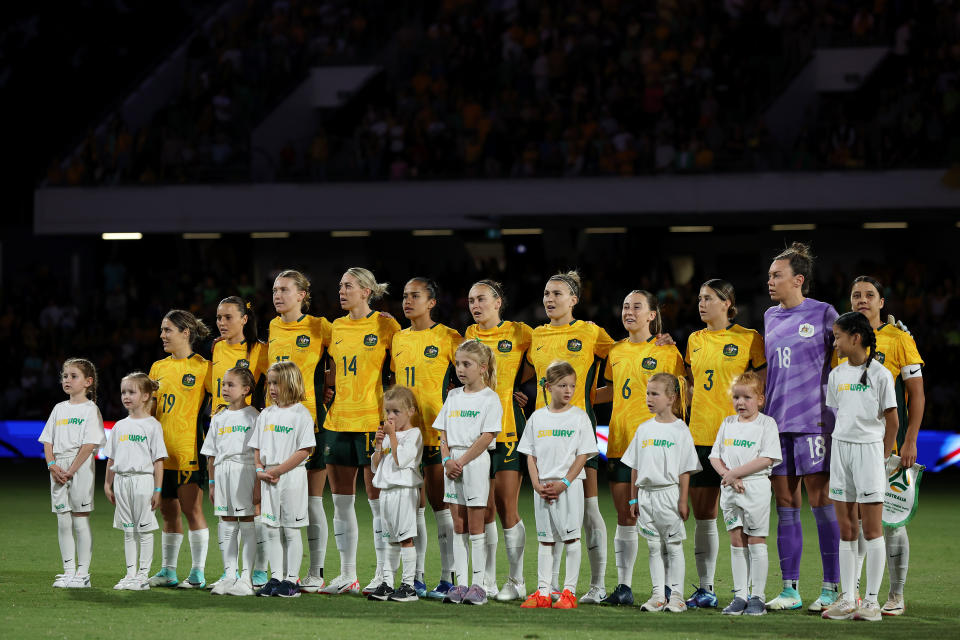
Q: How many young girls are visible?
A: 10